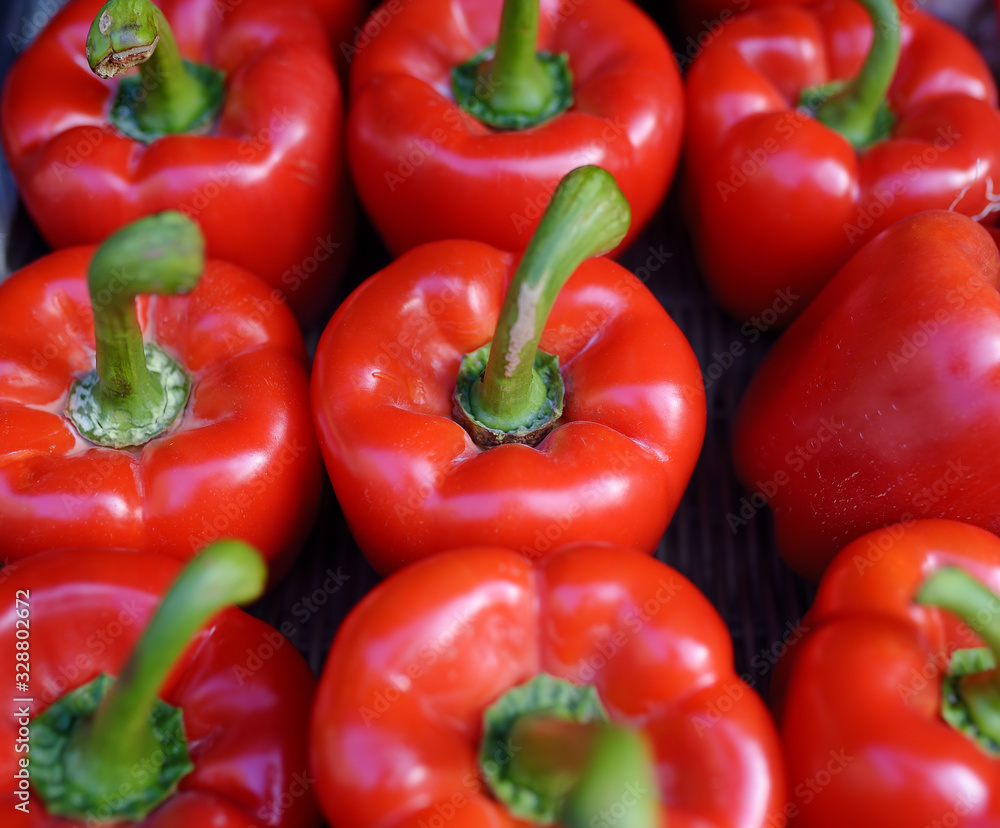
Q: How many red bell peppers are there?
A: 9